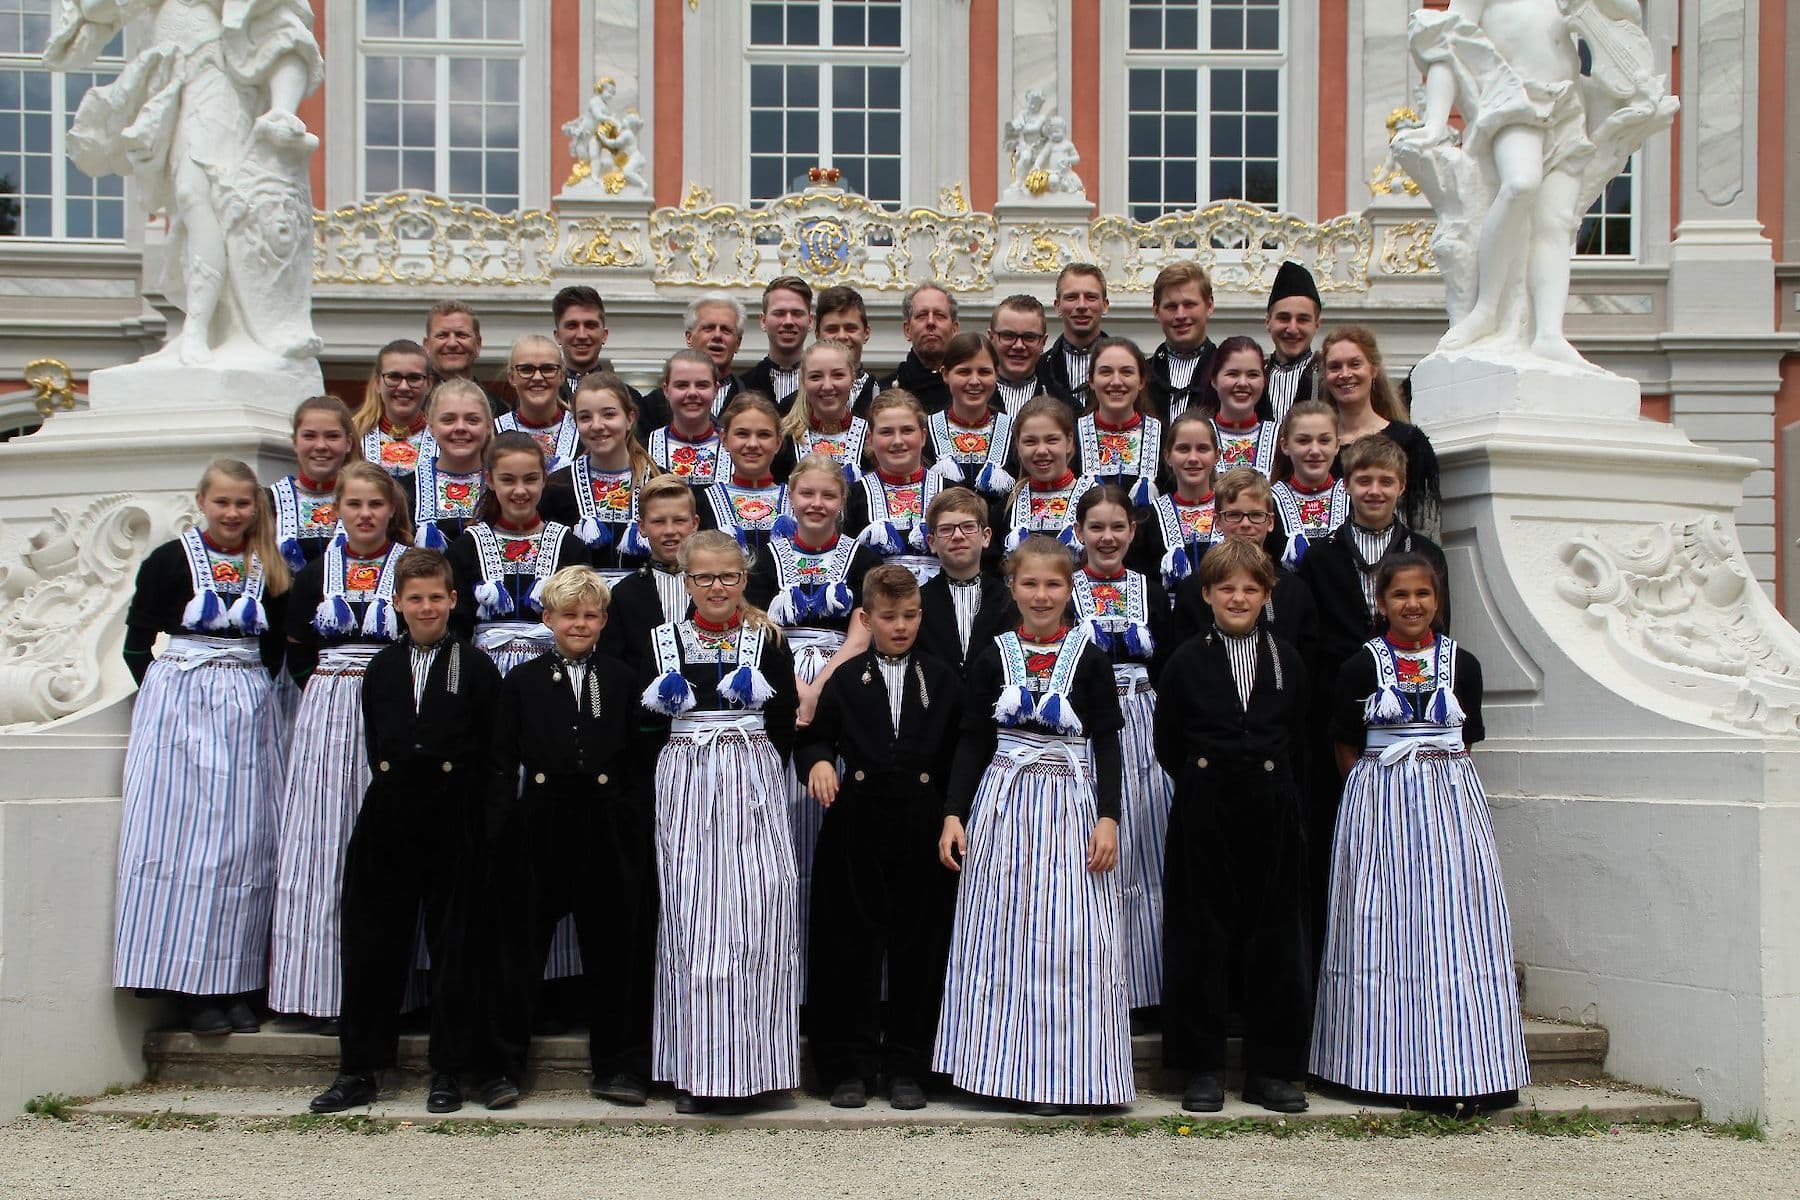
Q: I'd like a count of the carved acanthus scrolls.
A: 2